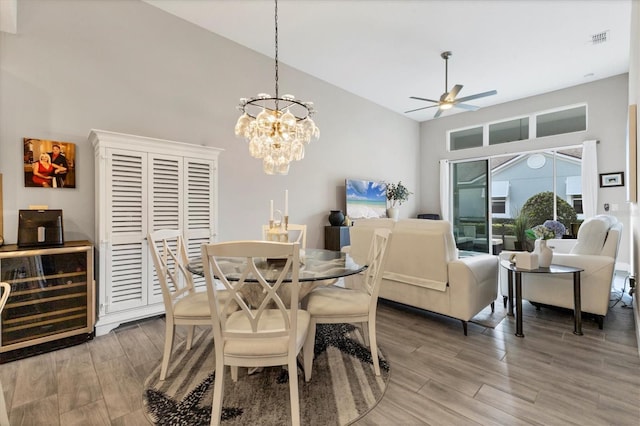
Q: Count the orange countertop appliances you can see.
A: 0